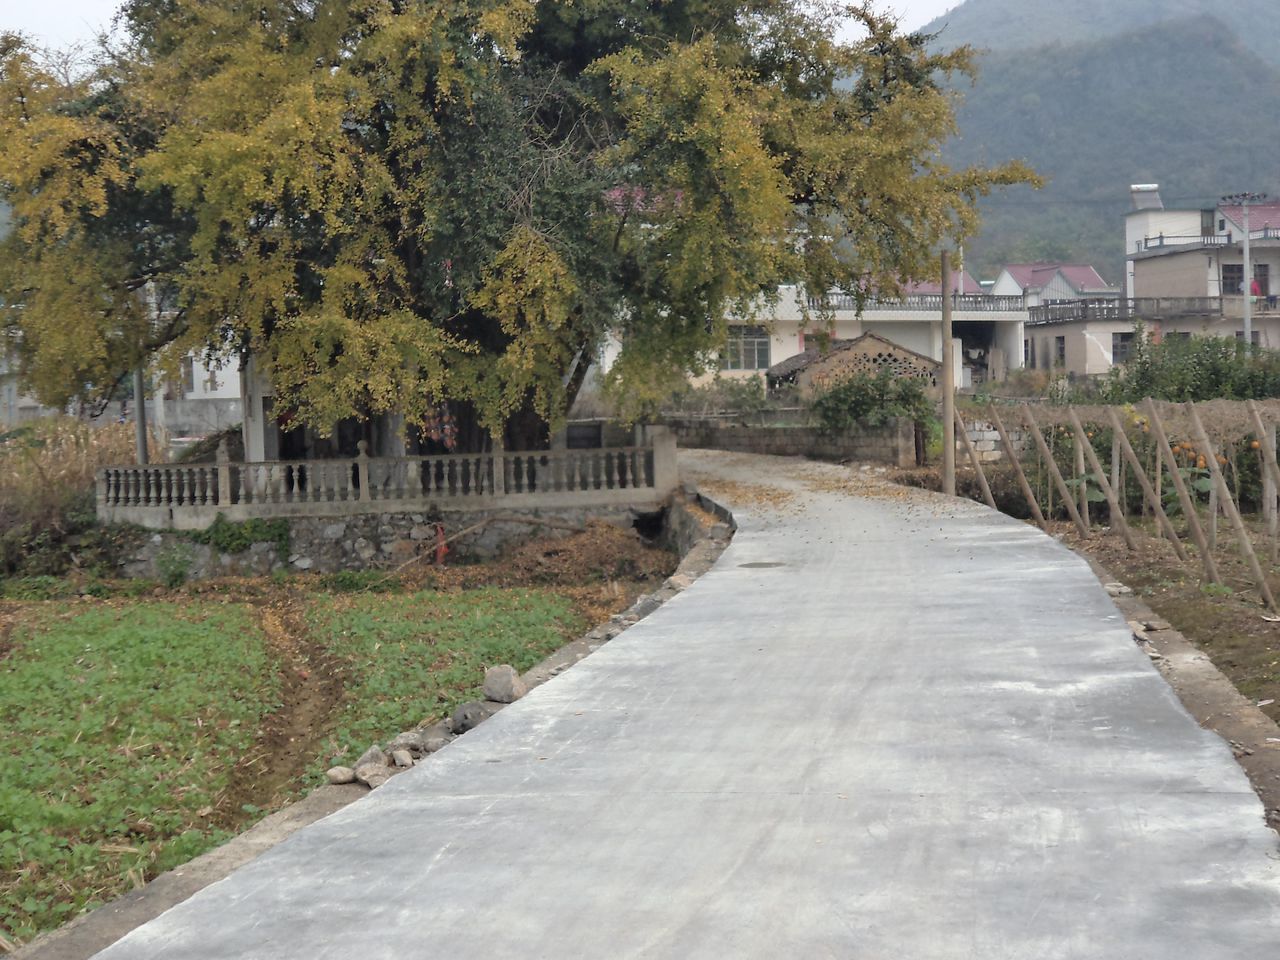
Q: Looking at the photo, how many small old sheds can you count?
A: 1